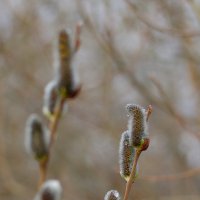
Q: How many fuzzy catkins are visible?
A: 7